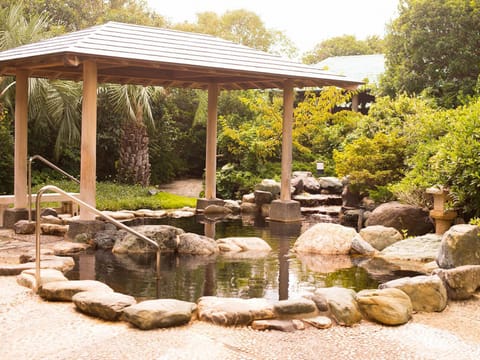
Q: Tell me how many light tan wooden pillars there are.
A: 4